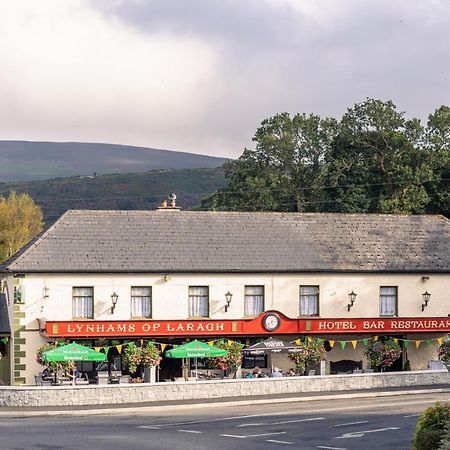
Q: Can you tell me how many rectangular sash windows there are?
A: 6